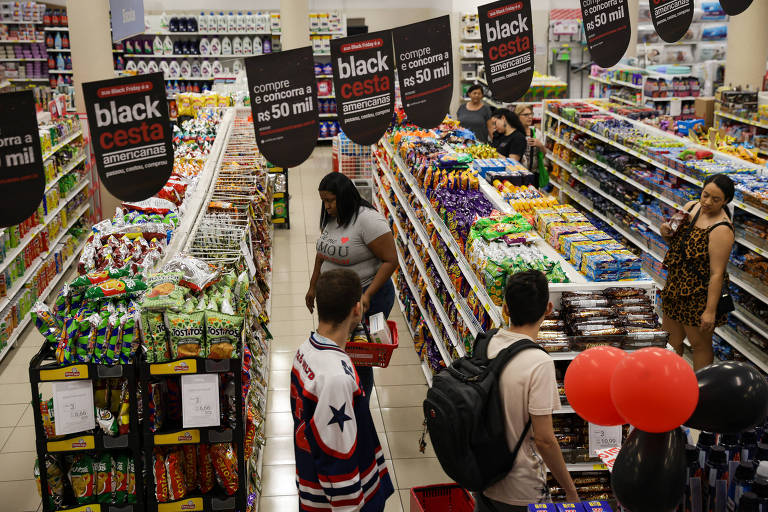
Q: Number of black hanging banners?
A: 9